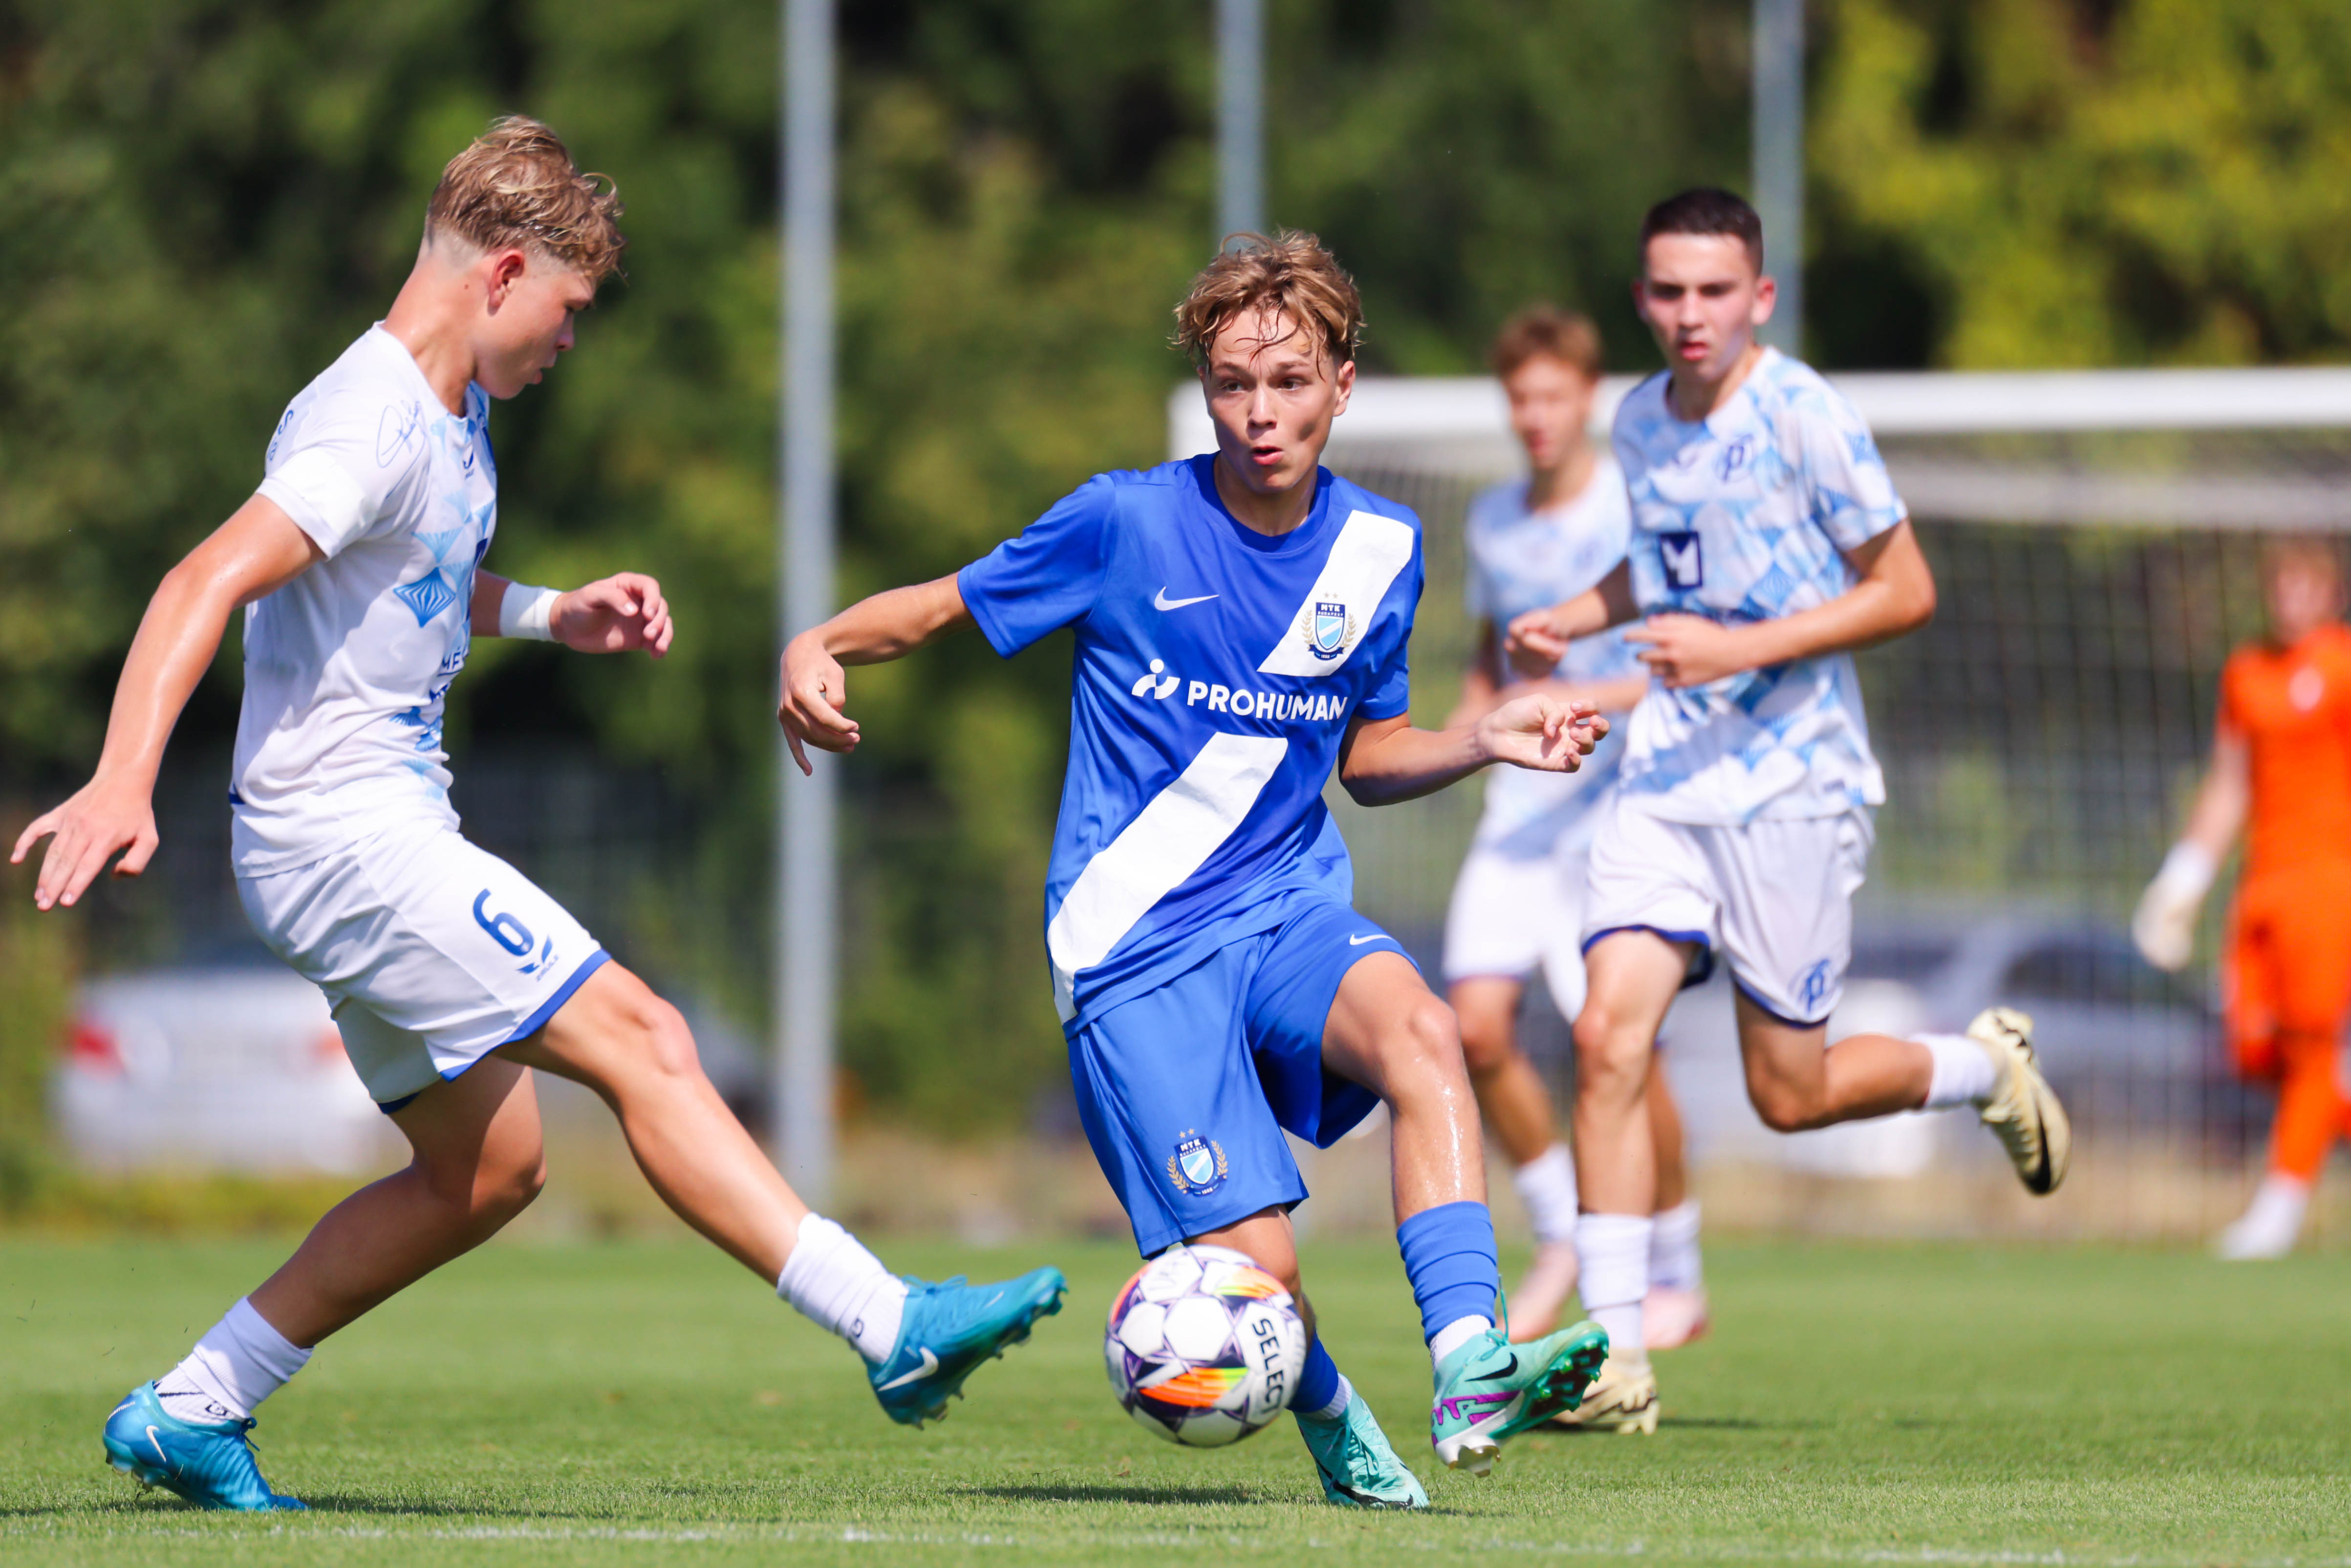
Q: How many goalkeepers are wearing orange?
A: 1